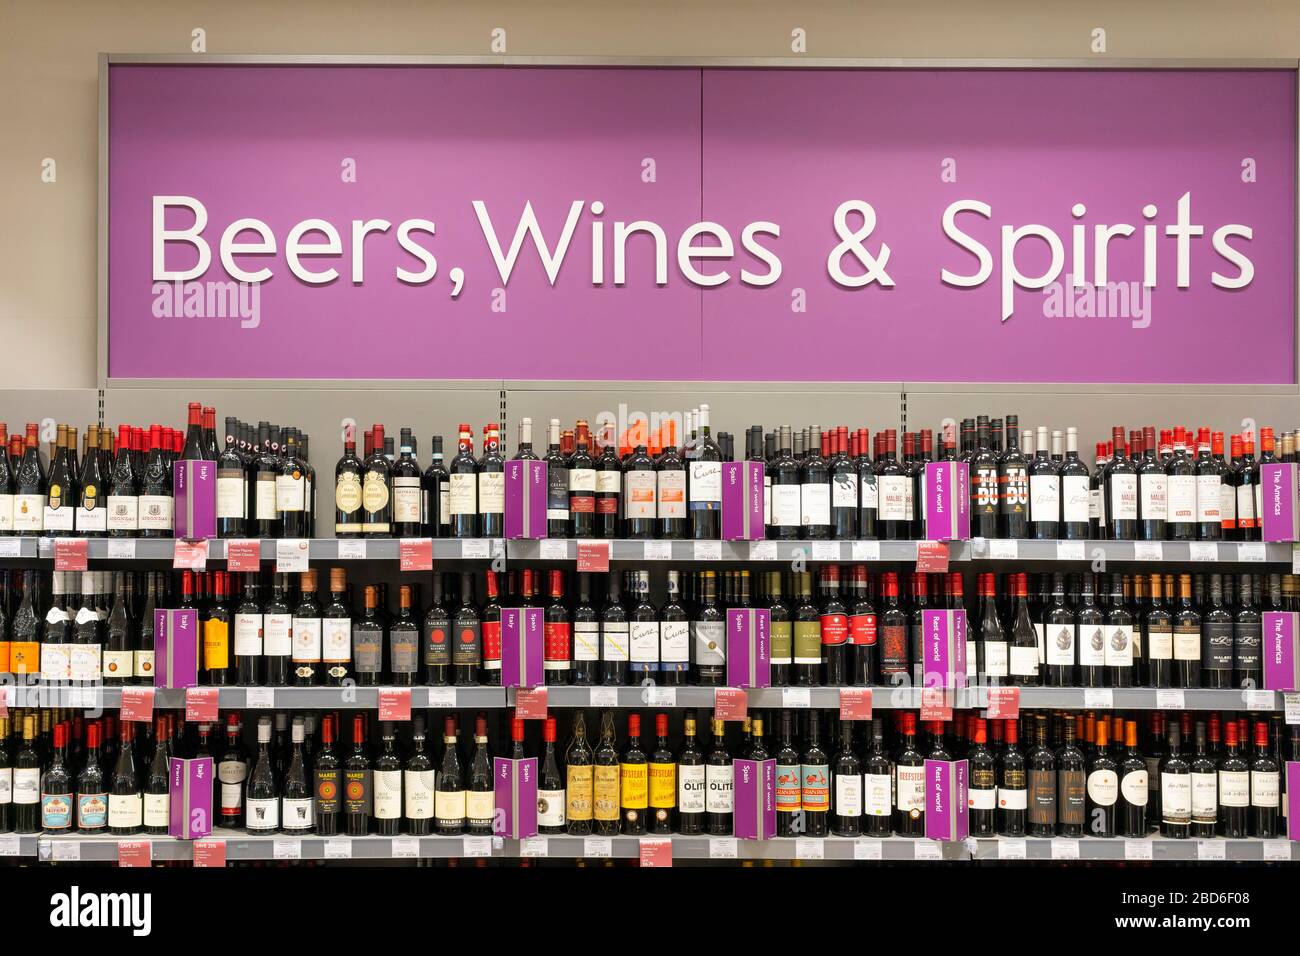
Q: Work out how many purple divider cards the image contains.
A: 15